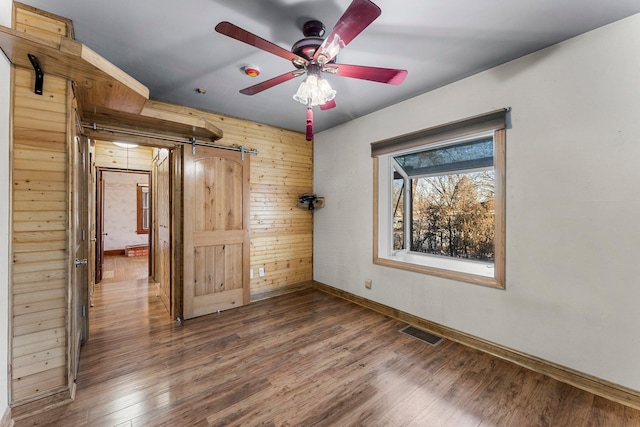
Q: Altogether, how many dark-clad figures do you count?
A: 0